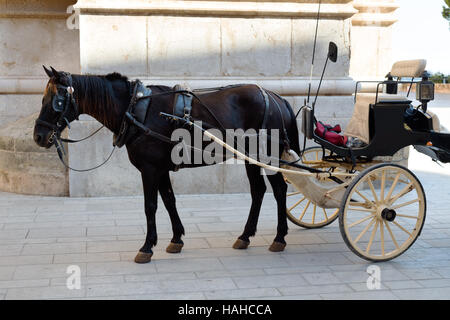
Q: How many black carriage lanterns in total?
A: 2